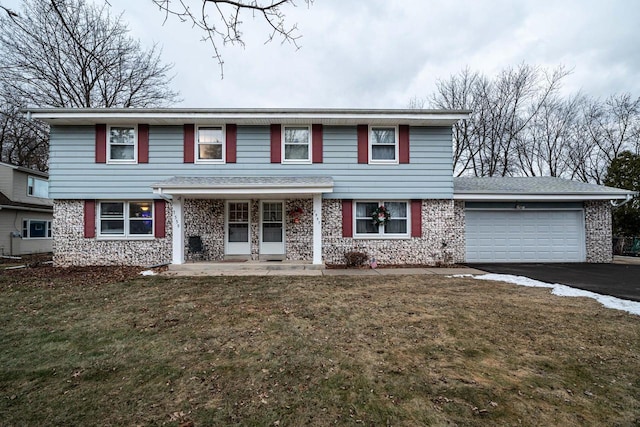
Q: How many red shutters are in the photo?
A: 12